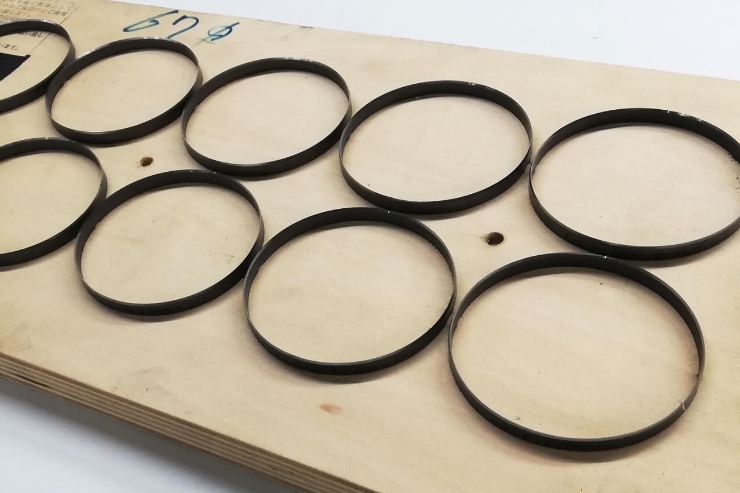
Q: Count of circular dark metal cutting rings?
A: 9